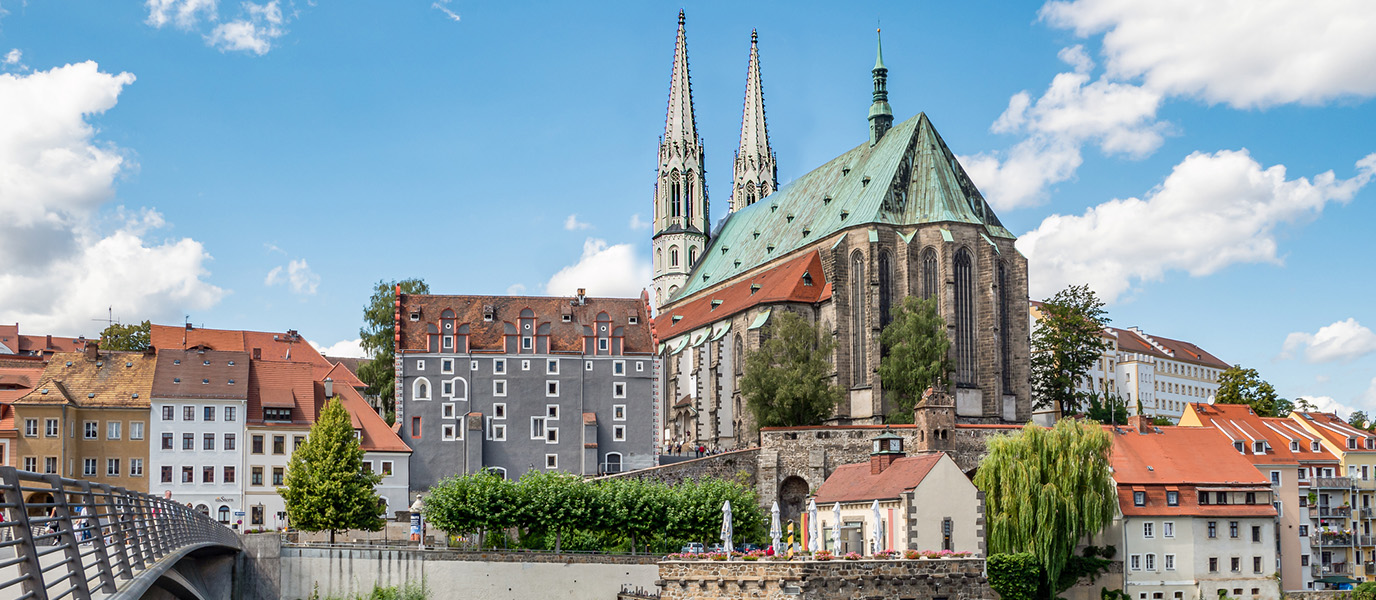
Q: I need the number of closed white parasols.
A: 5